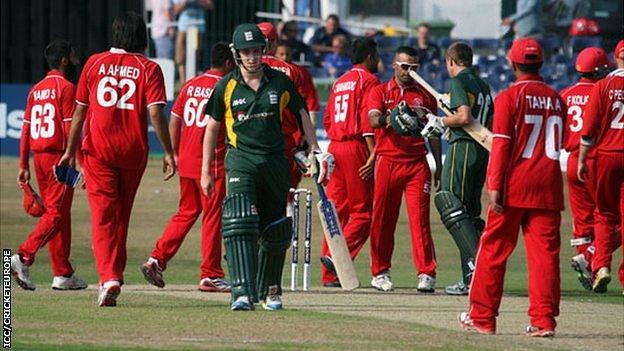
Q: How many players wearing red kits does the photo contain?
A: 9